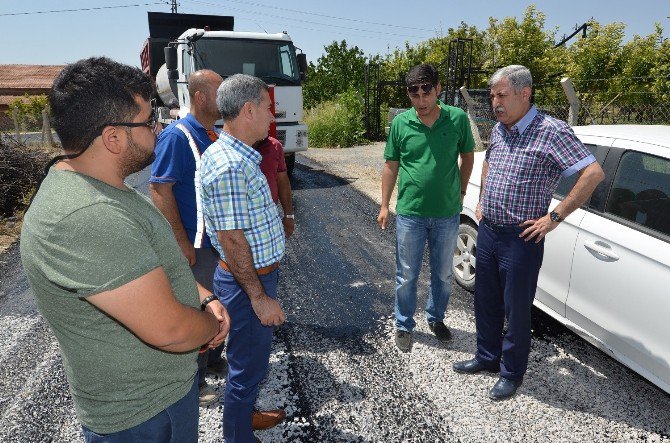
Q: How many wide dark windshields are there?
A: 1